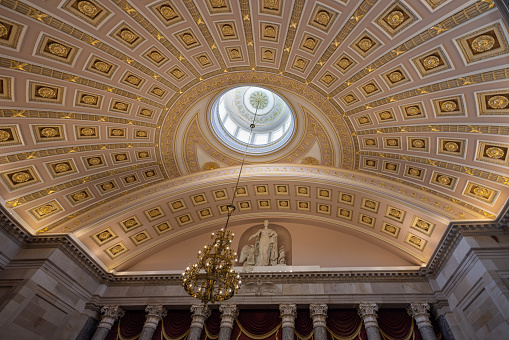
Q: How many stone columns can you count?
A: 8